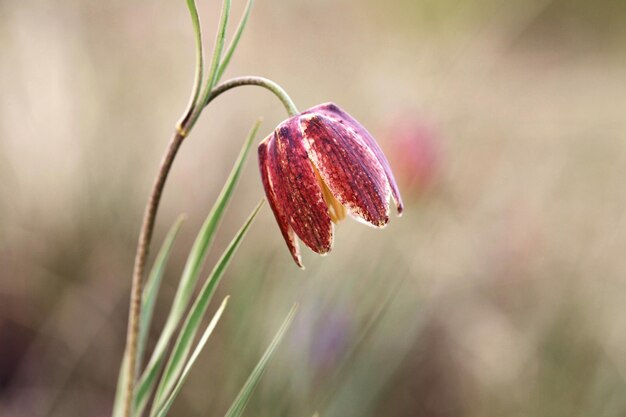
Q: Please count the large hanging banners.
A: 0